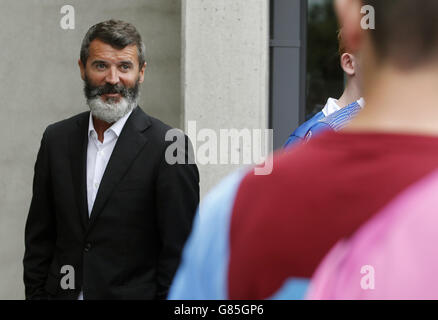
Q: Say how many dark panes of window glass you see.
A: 1